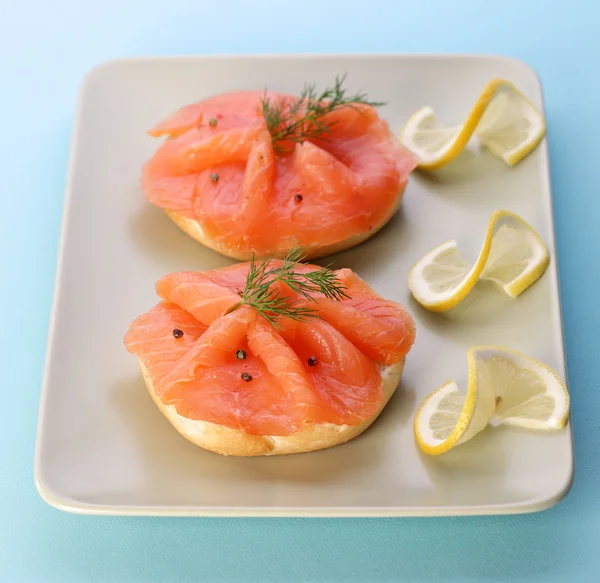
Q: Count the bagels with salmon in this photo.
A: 2